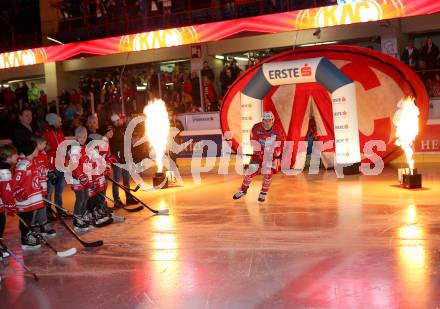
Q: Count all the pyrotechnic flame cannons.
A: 2